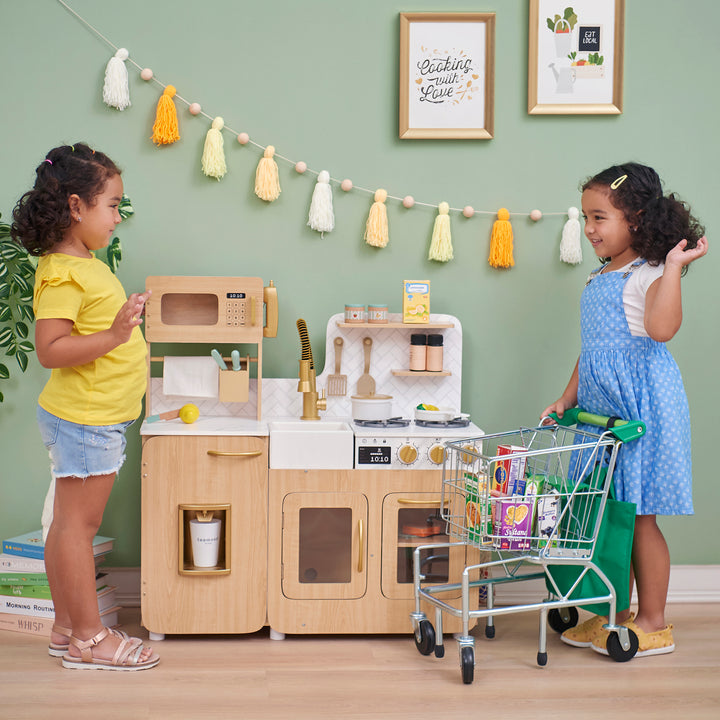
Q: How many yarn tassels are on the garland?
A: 9